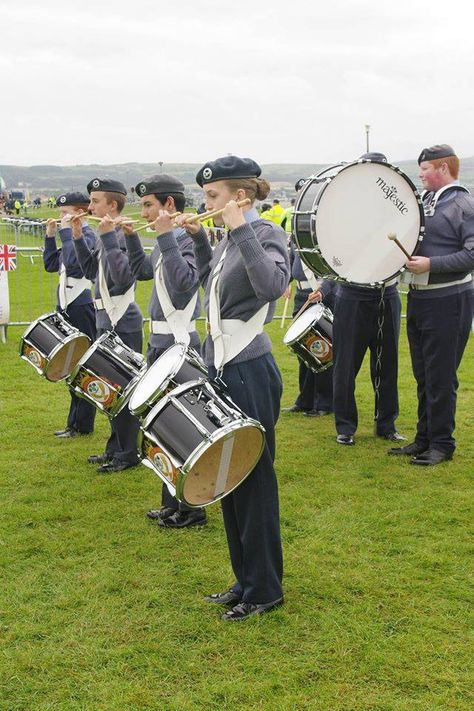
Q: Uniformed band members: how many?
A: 7